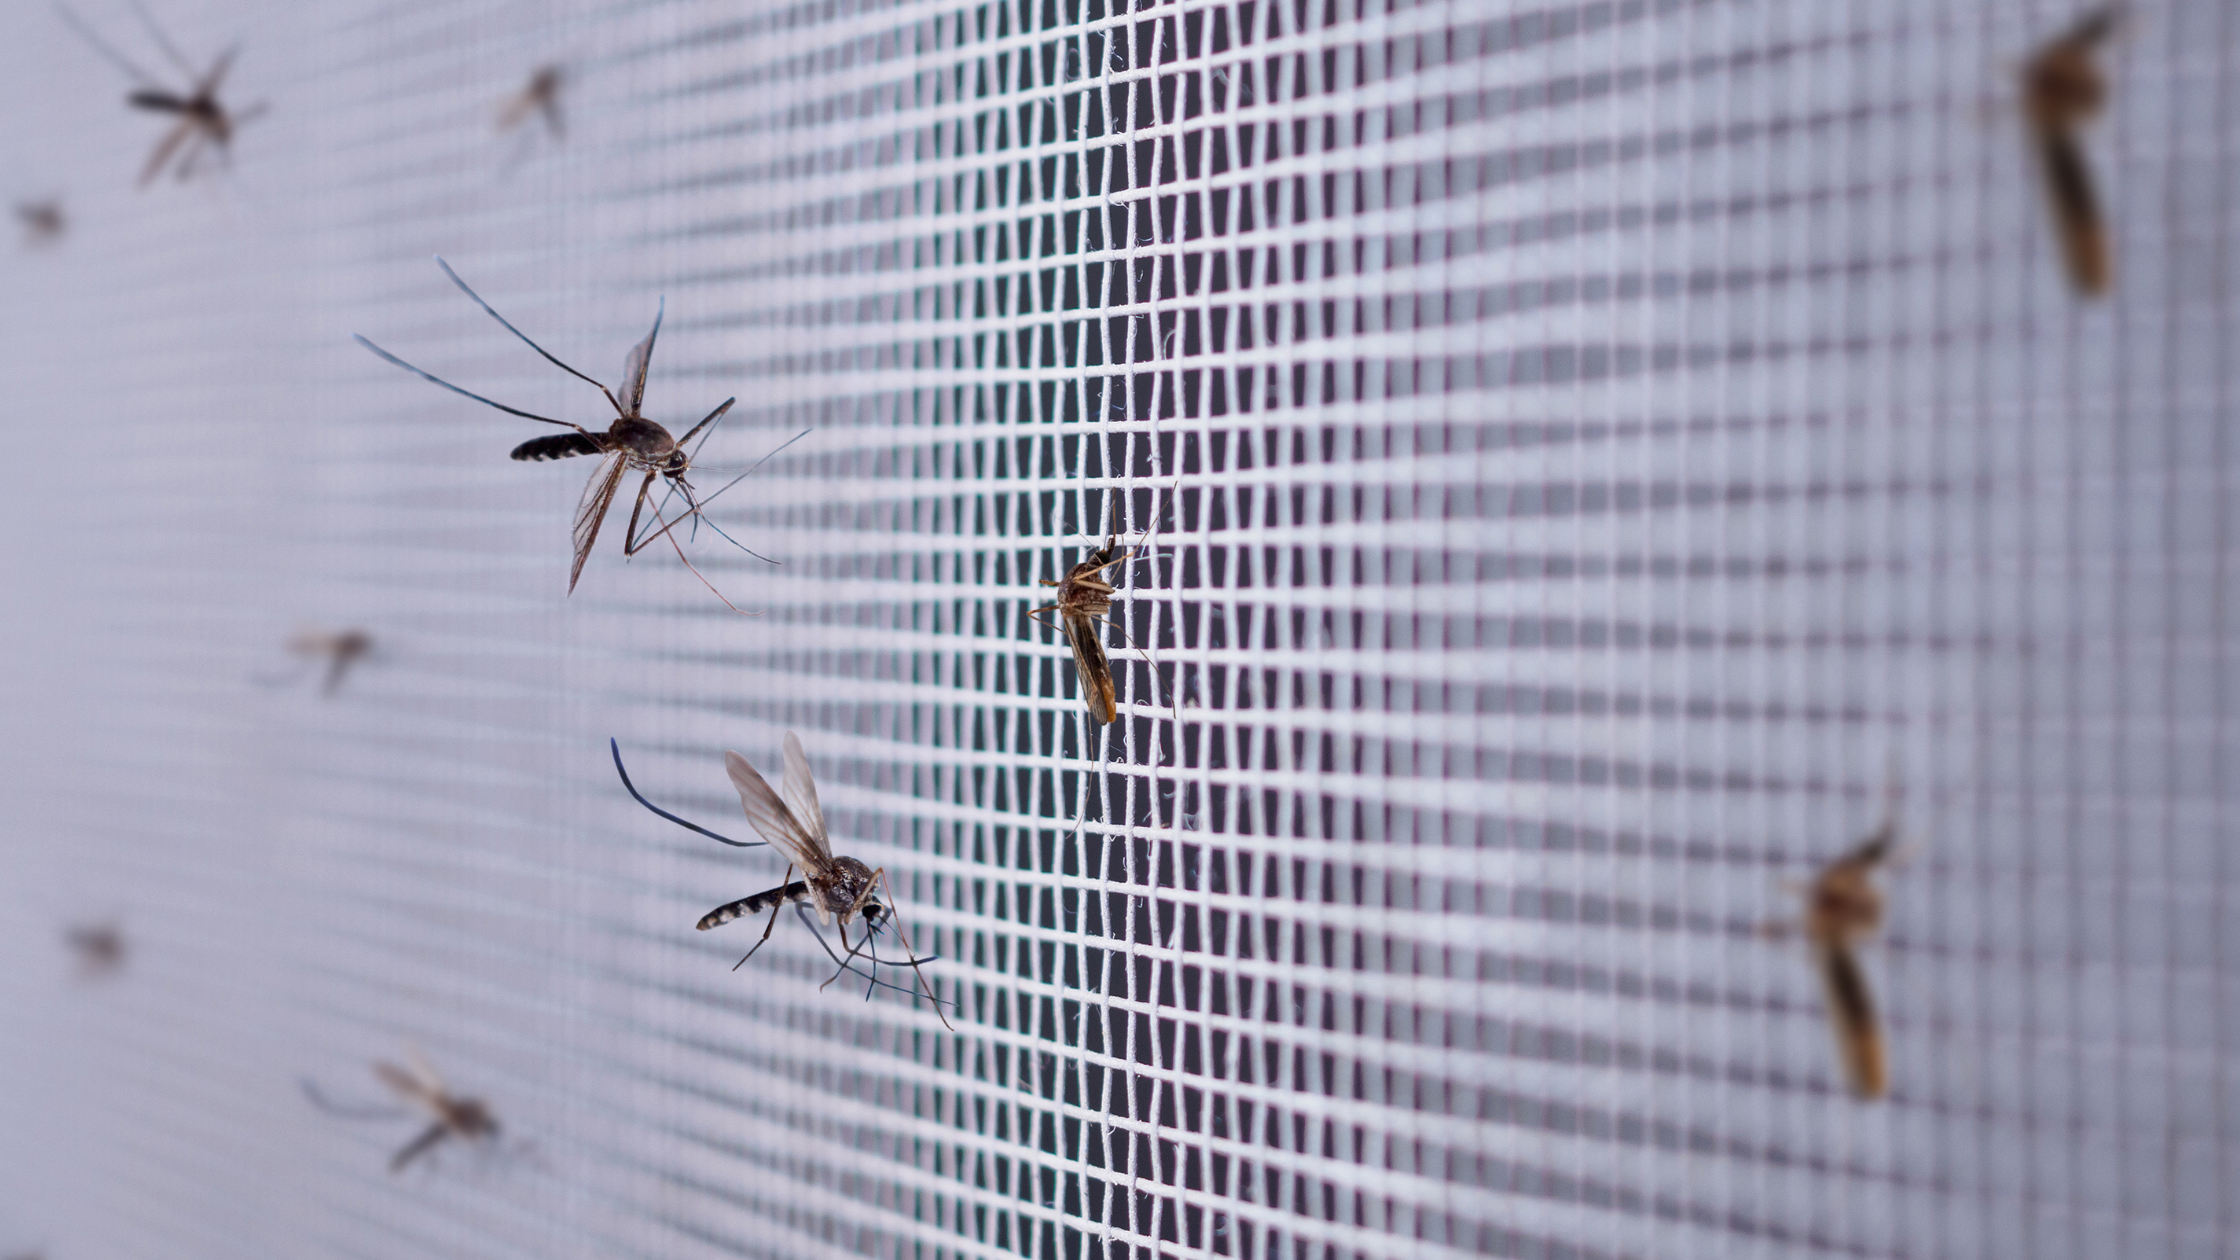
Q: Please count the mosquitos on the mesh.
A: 11